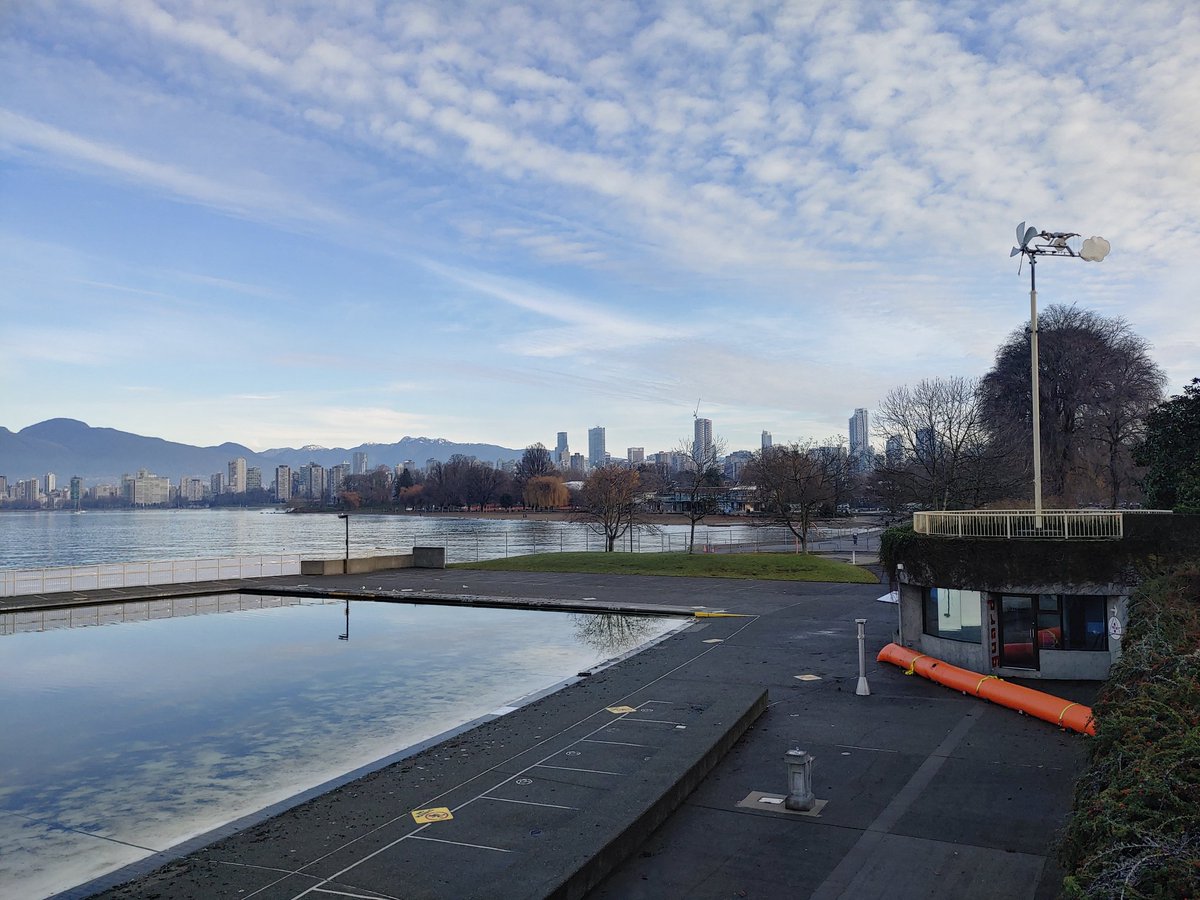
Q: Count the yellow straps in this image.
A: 3